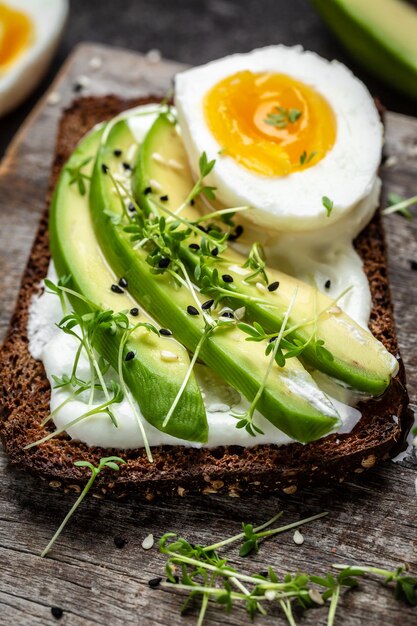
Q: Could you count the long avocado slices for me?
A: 3